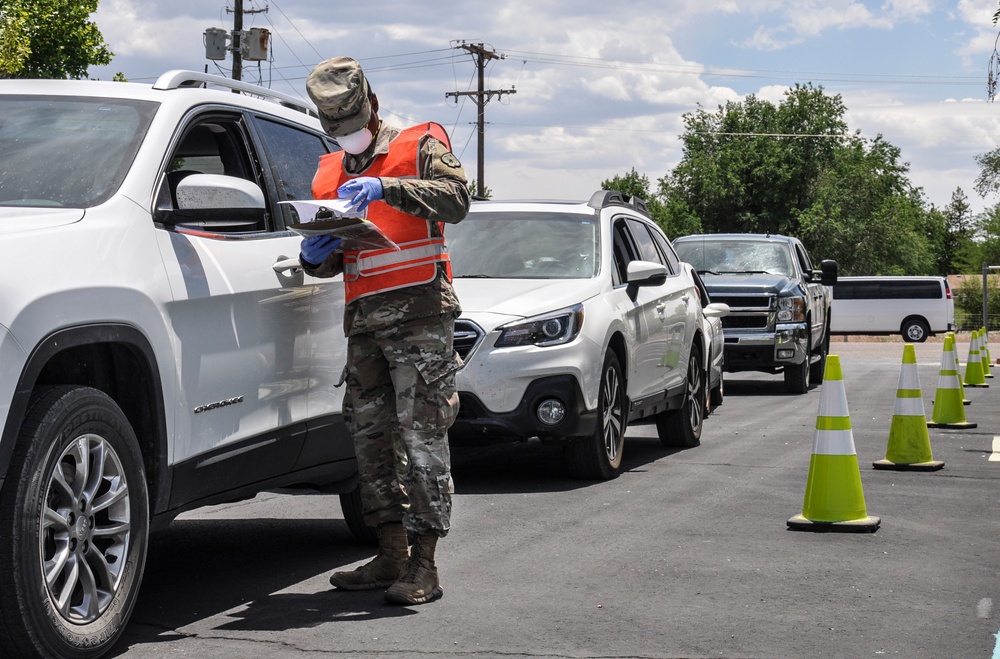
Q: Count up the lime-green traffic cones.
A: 7